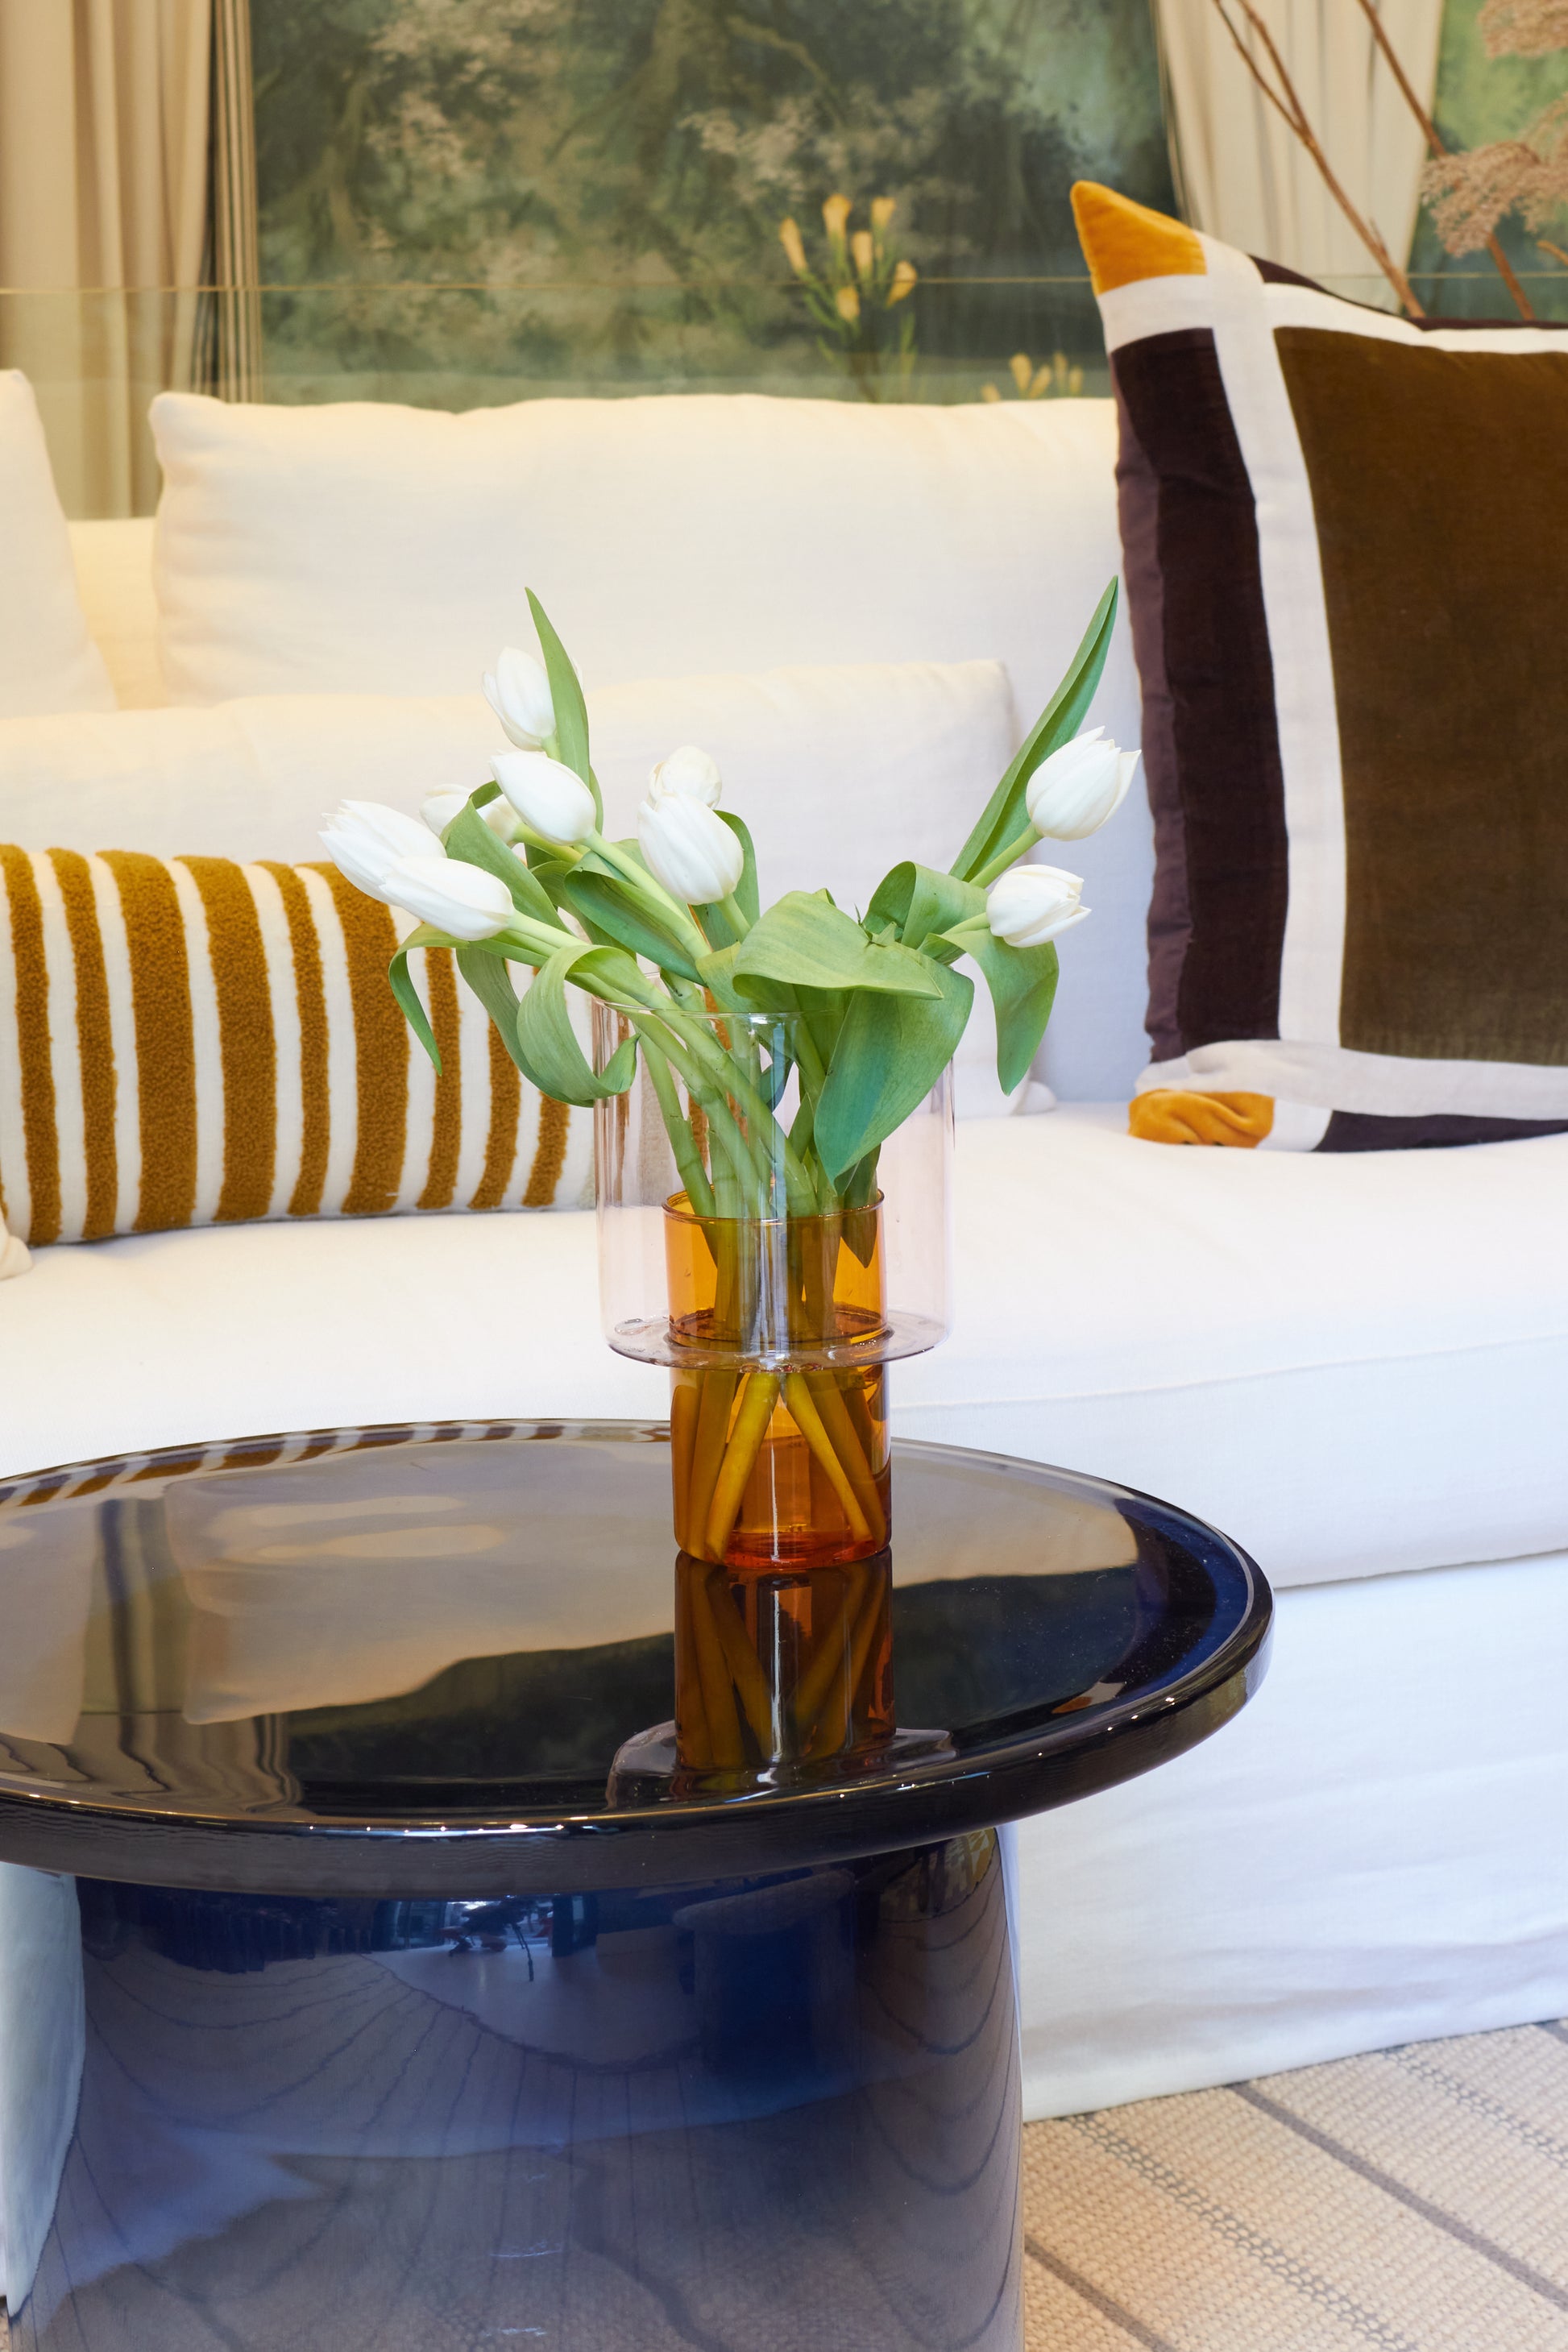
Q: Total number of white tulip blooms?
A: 9